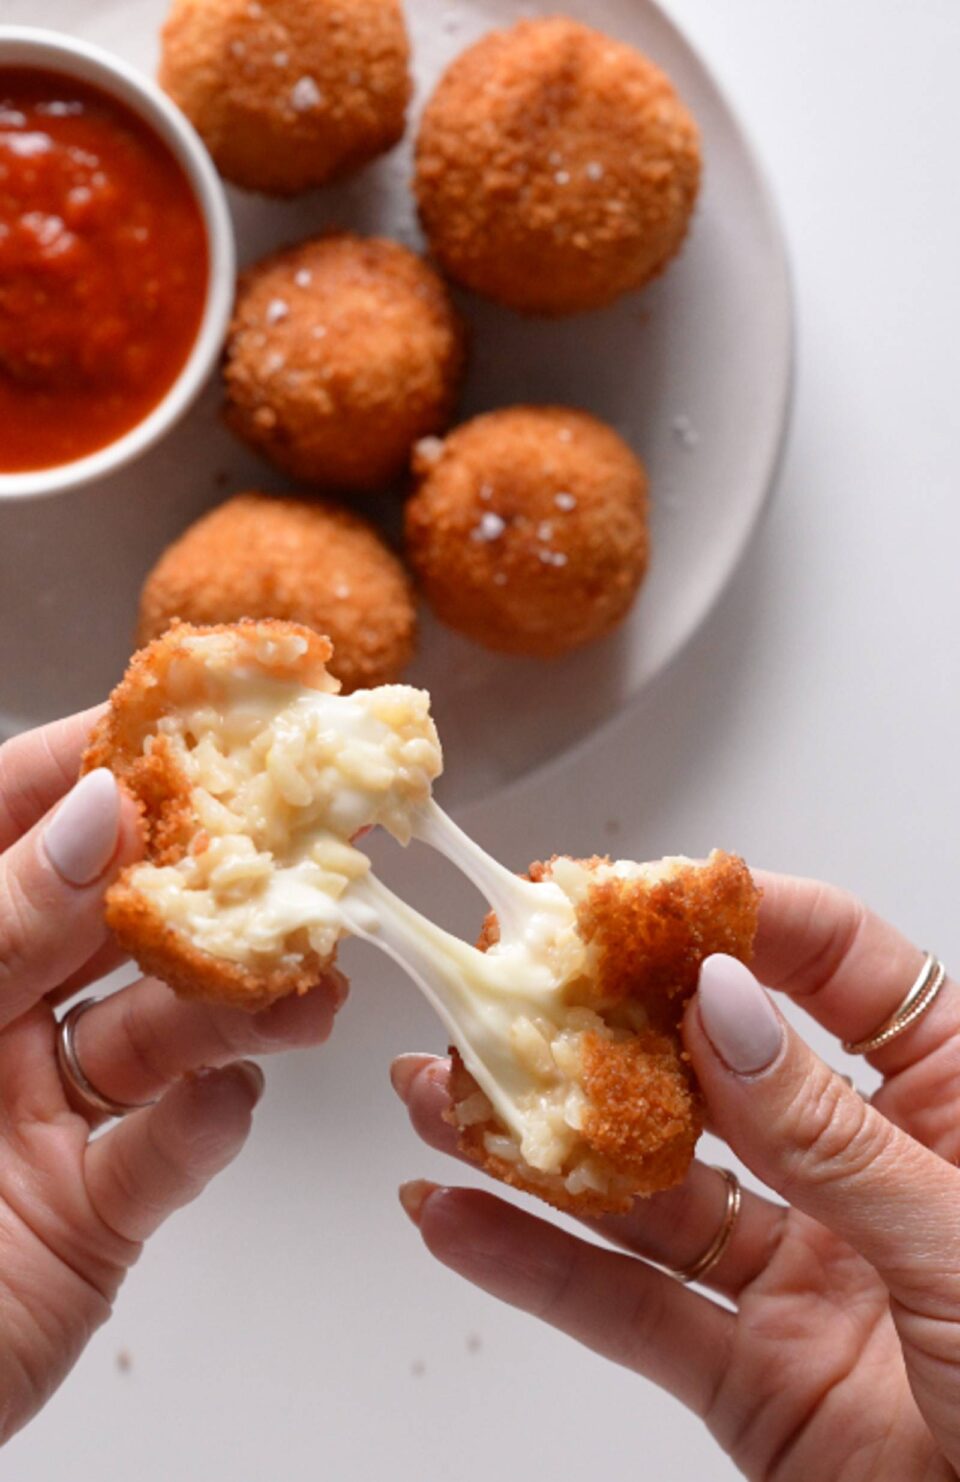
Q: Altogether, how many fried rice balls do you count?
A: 6